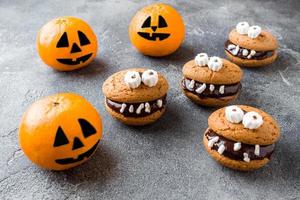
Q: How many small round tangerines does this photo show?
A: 3